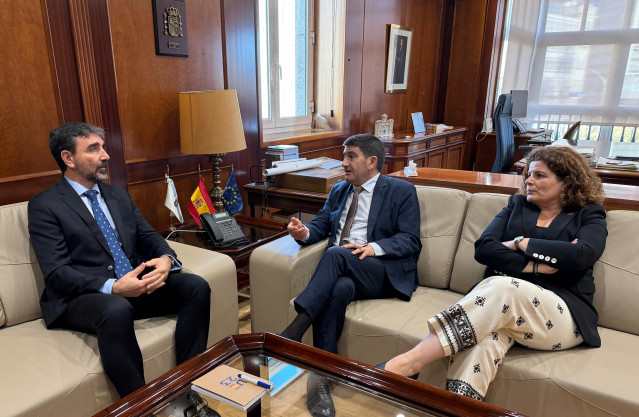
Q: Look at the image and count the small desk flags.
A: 3